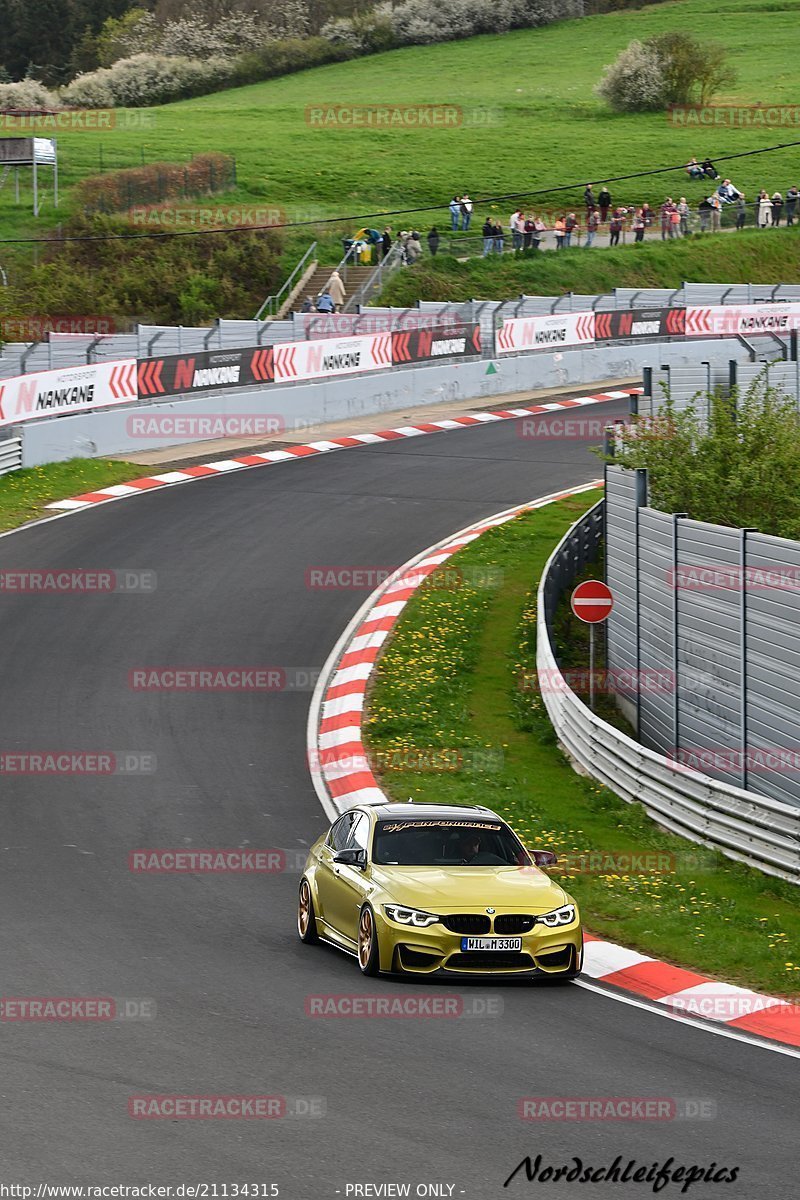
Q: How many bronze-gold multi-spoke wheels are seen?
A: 2